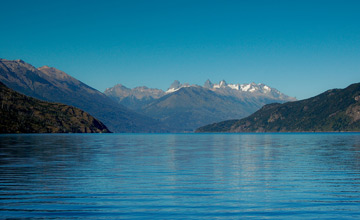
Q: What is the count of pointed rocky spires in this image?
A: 3